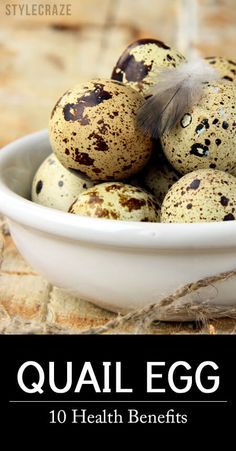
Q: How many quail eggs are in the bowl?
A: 8